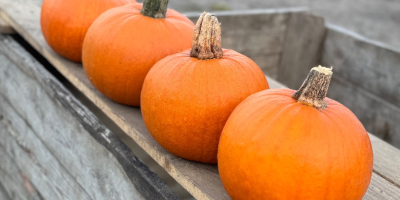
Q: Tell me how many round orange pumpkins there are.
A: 4